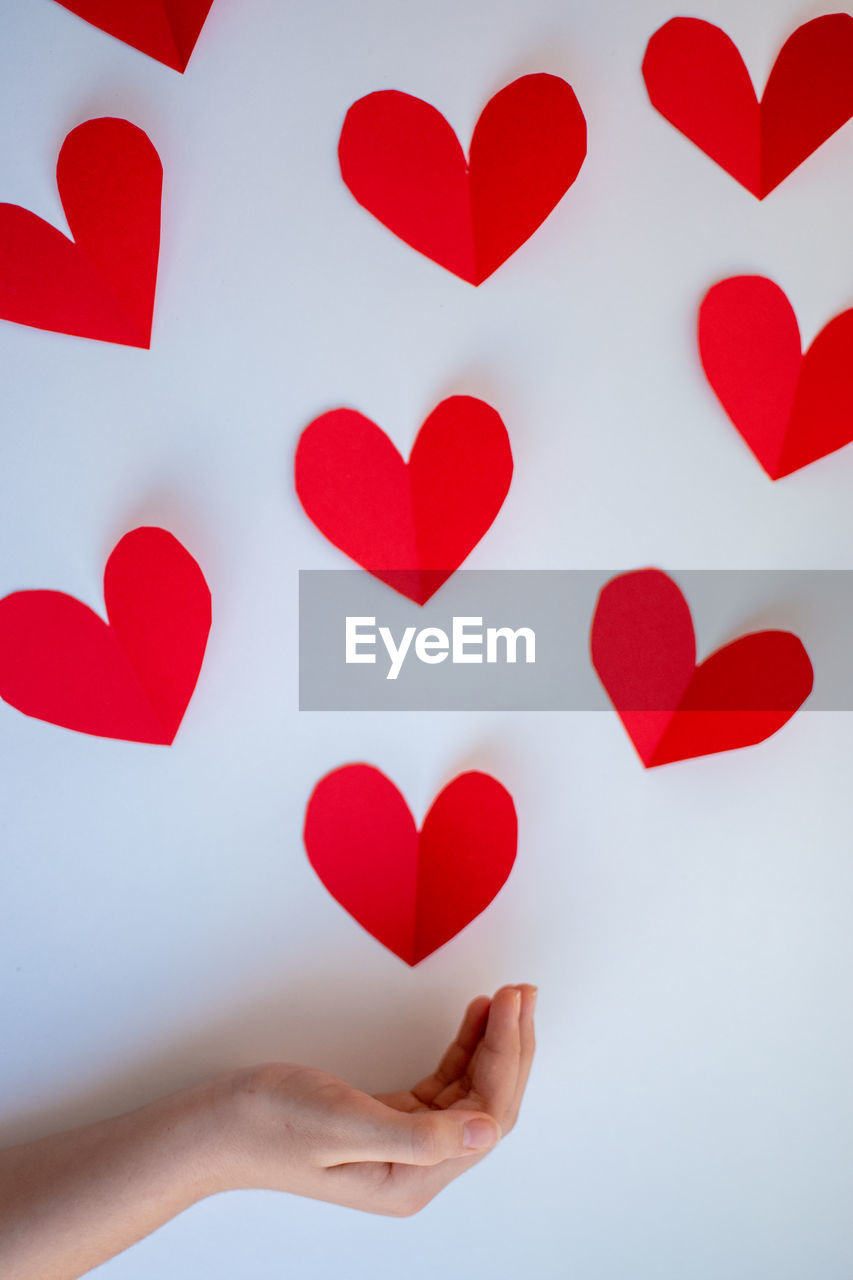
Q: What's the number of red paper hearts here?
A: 9